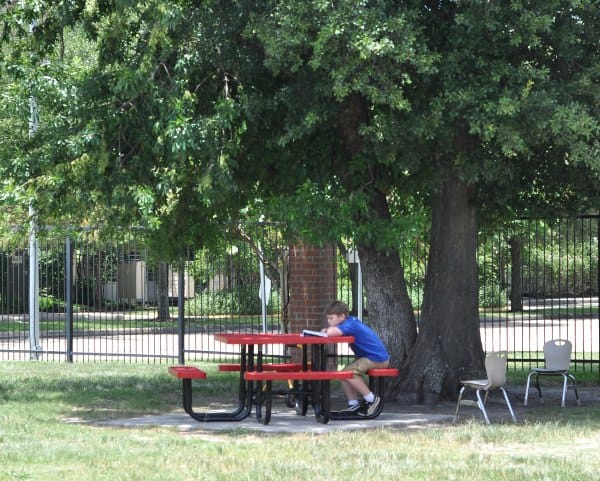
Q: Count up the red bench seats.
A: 4